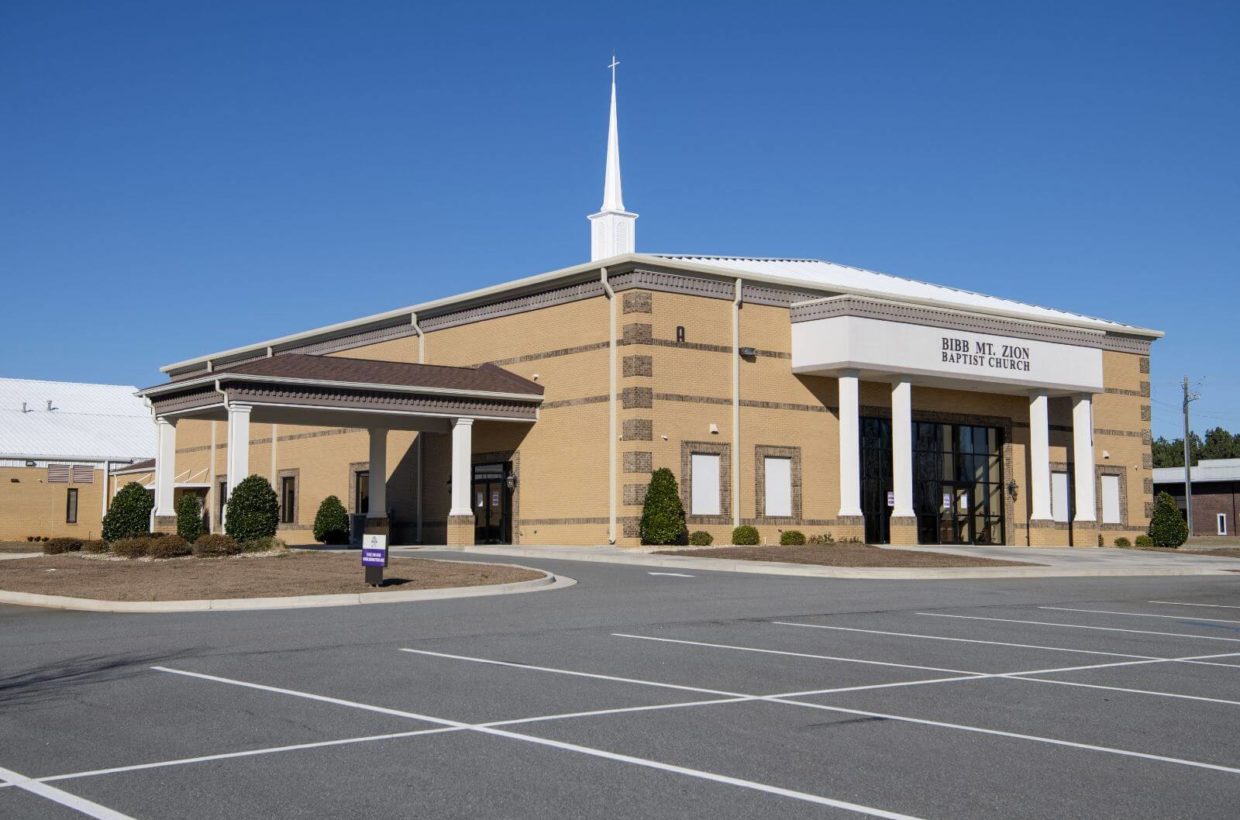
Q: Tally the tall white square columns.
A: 8